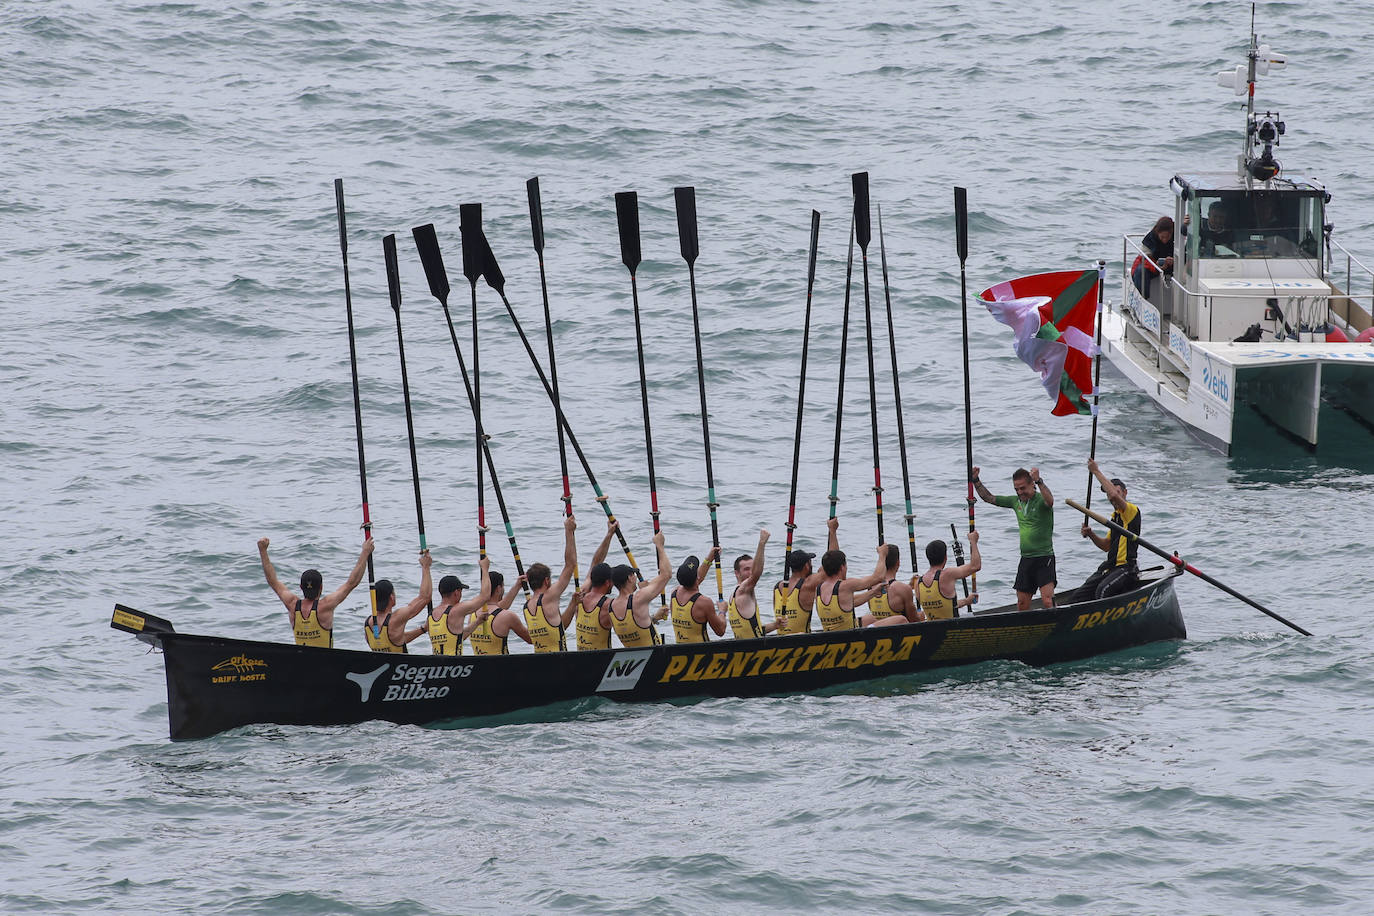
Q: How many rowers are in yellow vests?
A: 13